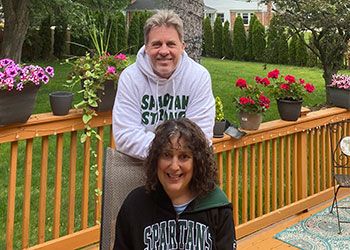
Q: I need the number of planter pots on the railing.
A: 7